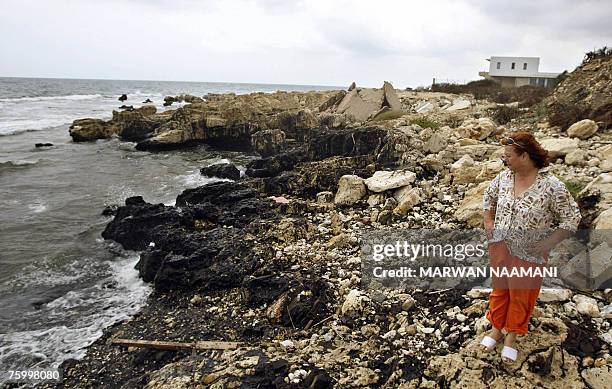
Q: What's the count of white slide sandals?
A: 2